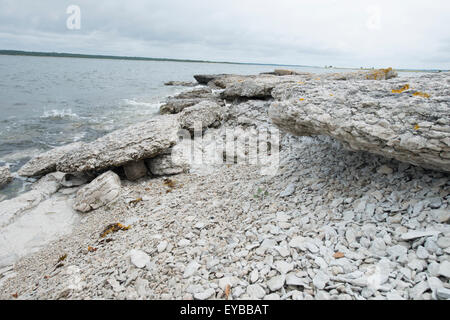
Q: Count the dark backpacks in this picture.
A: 0